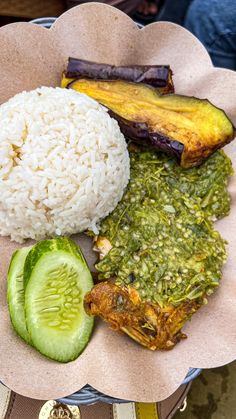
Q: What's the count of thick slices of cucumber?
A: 2